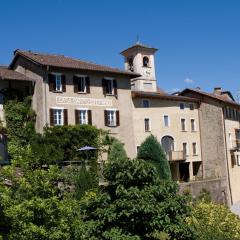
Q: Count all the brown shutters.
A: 12